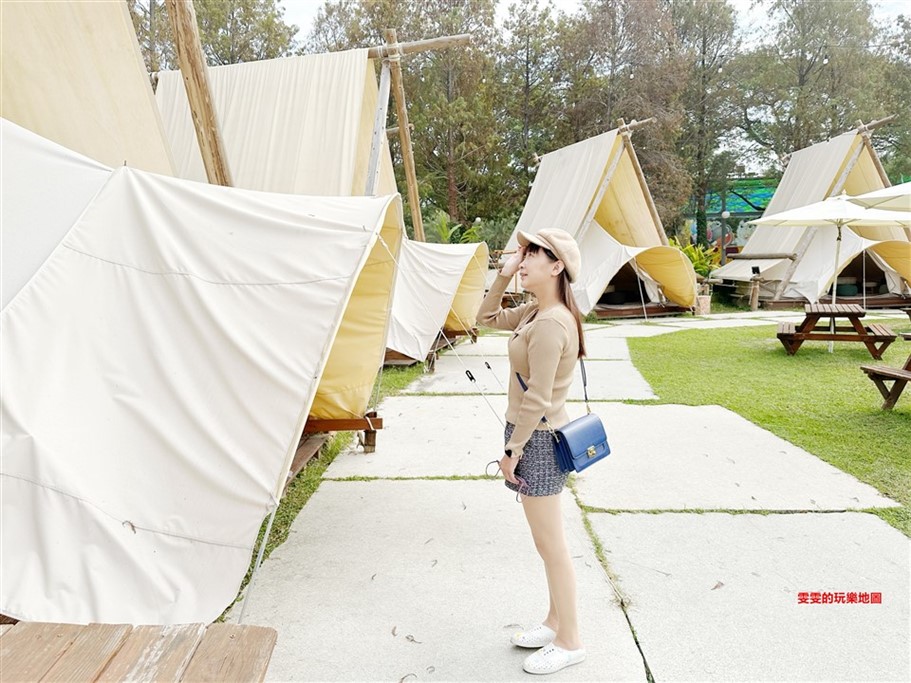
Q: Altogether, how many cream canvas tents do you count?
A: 4